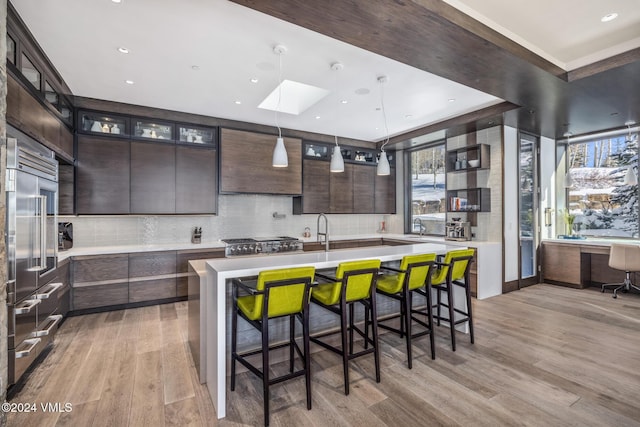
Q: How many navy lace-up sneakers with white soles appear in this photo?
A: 0